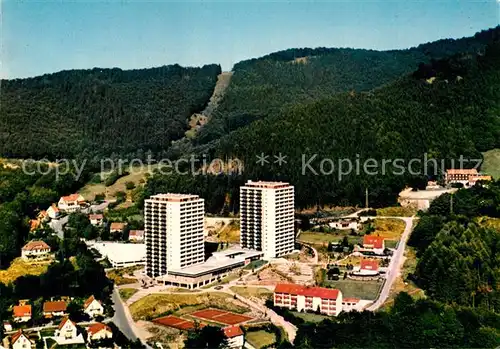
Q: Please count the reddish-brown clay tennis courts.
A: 2